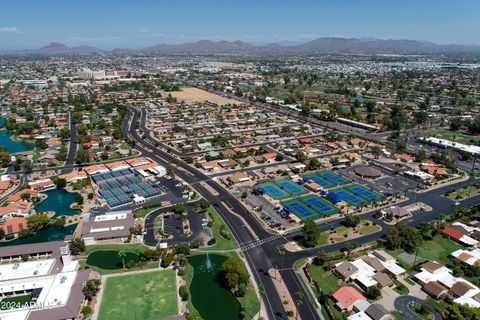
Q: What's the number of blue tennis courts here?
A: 8